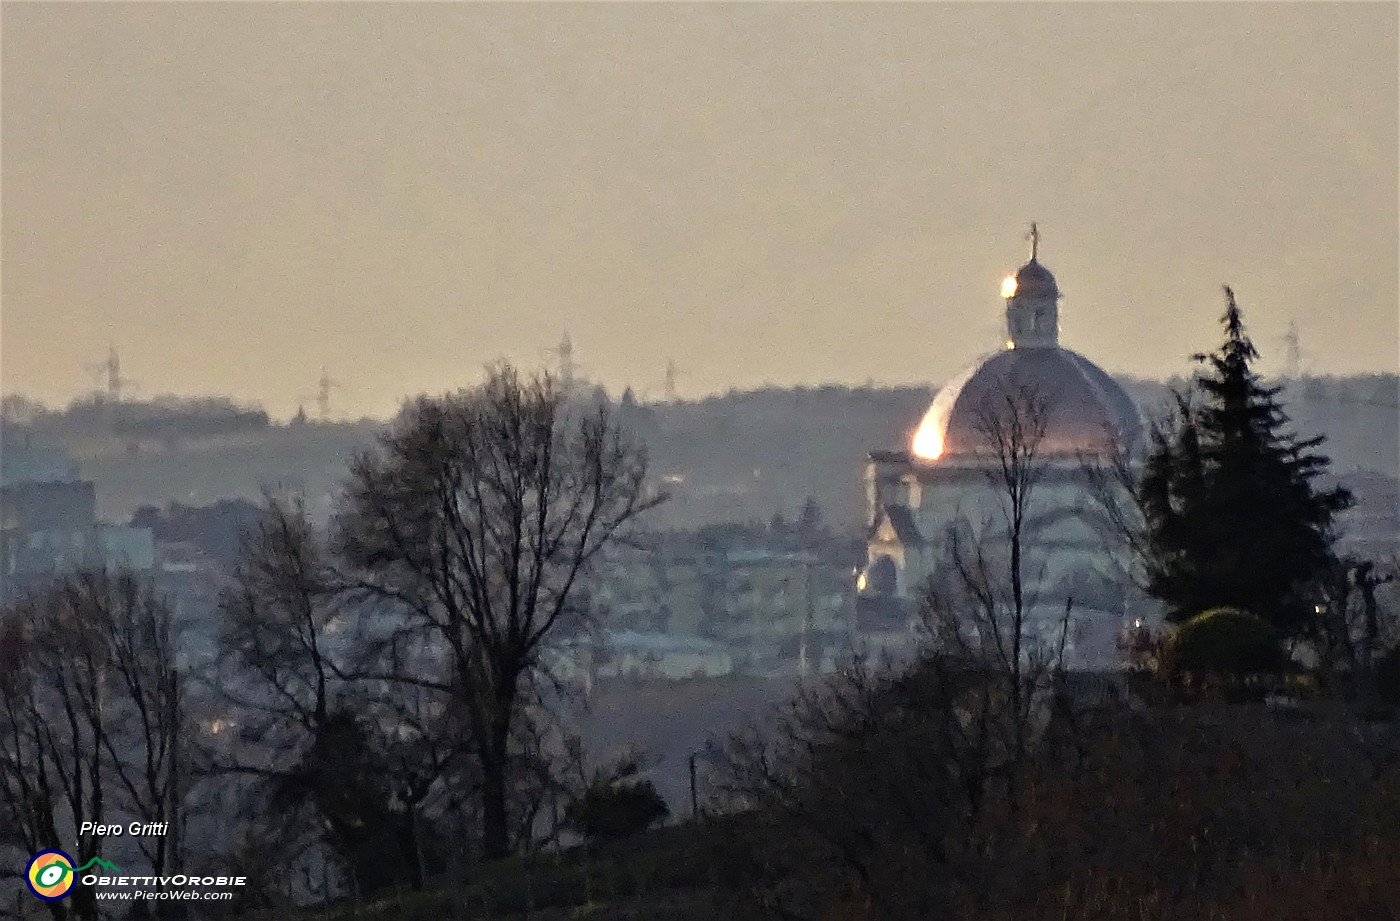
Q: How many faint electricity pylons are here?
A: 5